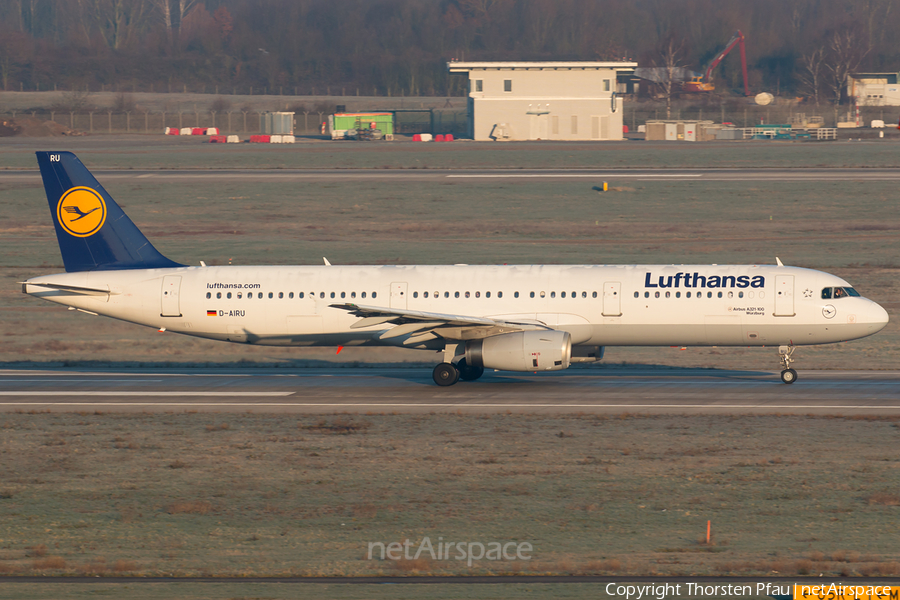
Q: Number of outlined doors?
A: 4